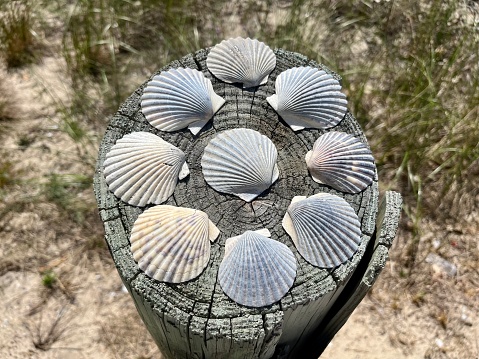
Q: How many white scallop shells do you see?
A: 9